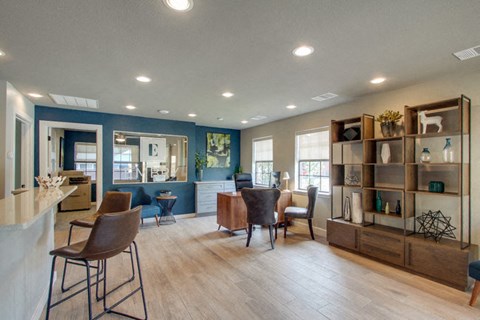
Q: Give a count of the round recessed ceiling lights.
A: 11